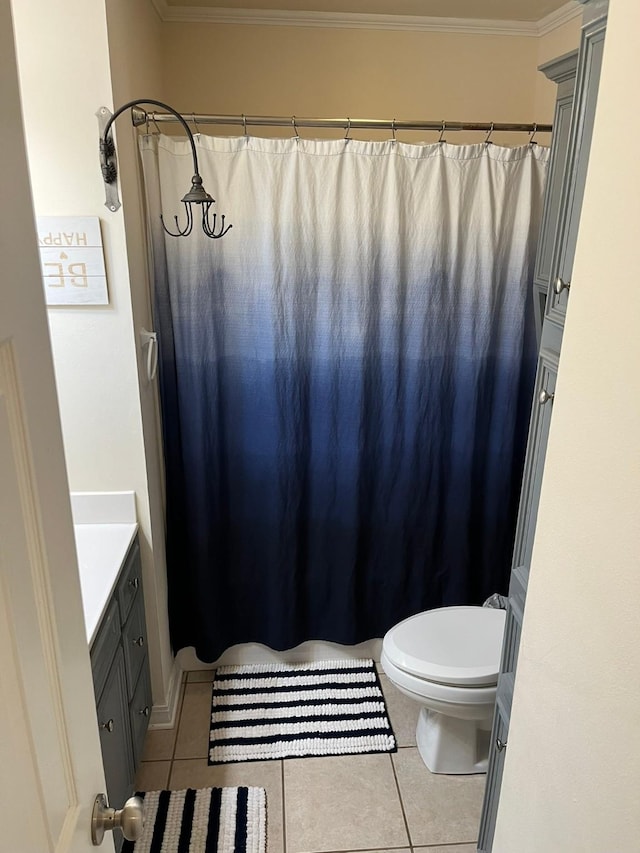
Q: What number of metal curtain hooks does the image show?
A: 10